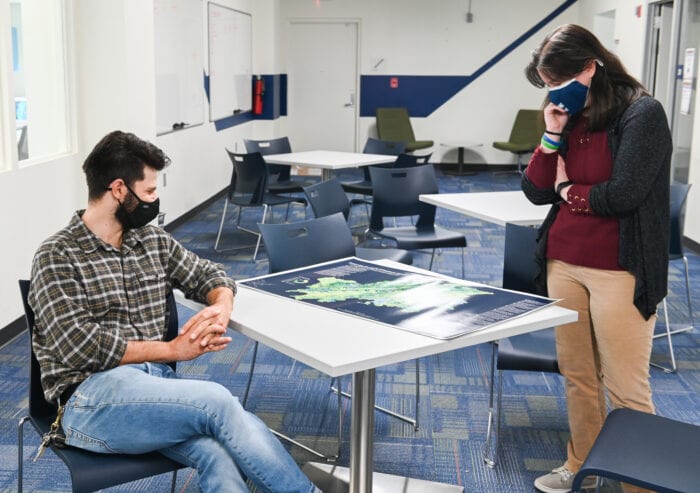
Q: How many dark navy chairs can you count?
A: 11